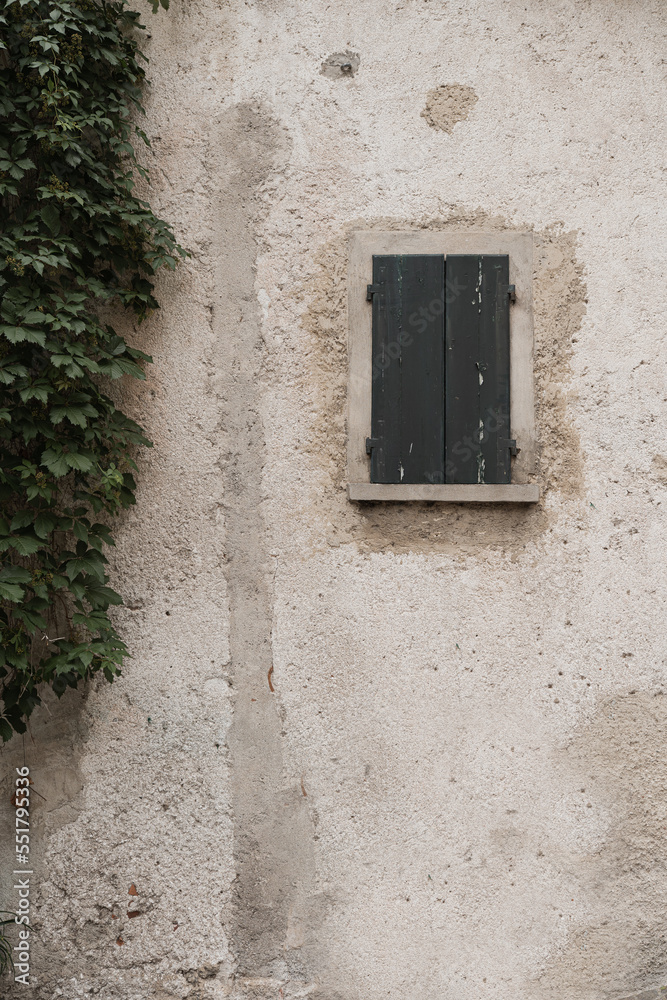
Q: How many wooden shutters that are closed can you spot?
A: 2